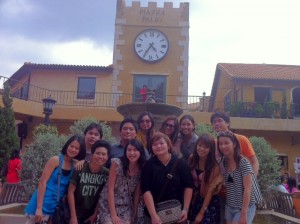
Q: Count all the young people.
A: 12